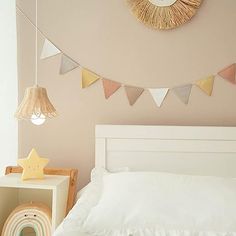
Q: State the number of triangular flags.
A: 9